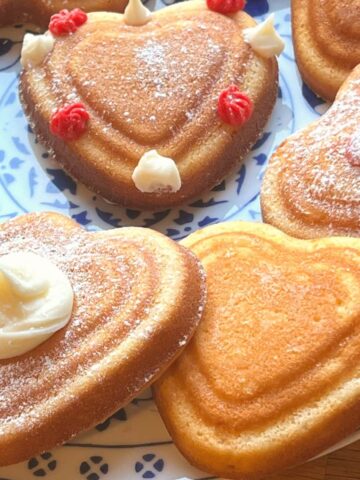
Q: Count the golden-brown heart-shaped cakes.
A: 6